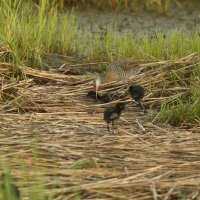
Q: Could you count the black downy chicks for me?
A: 3